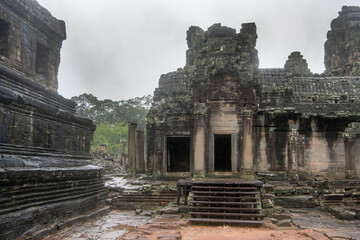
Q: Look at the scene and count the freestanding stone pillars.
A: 2